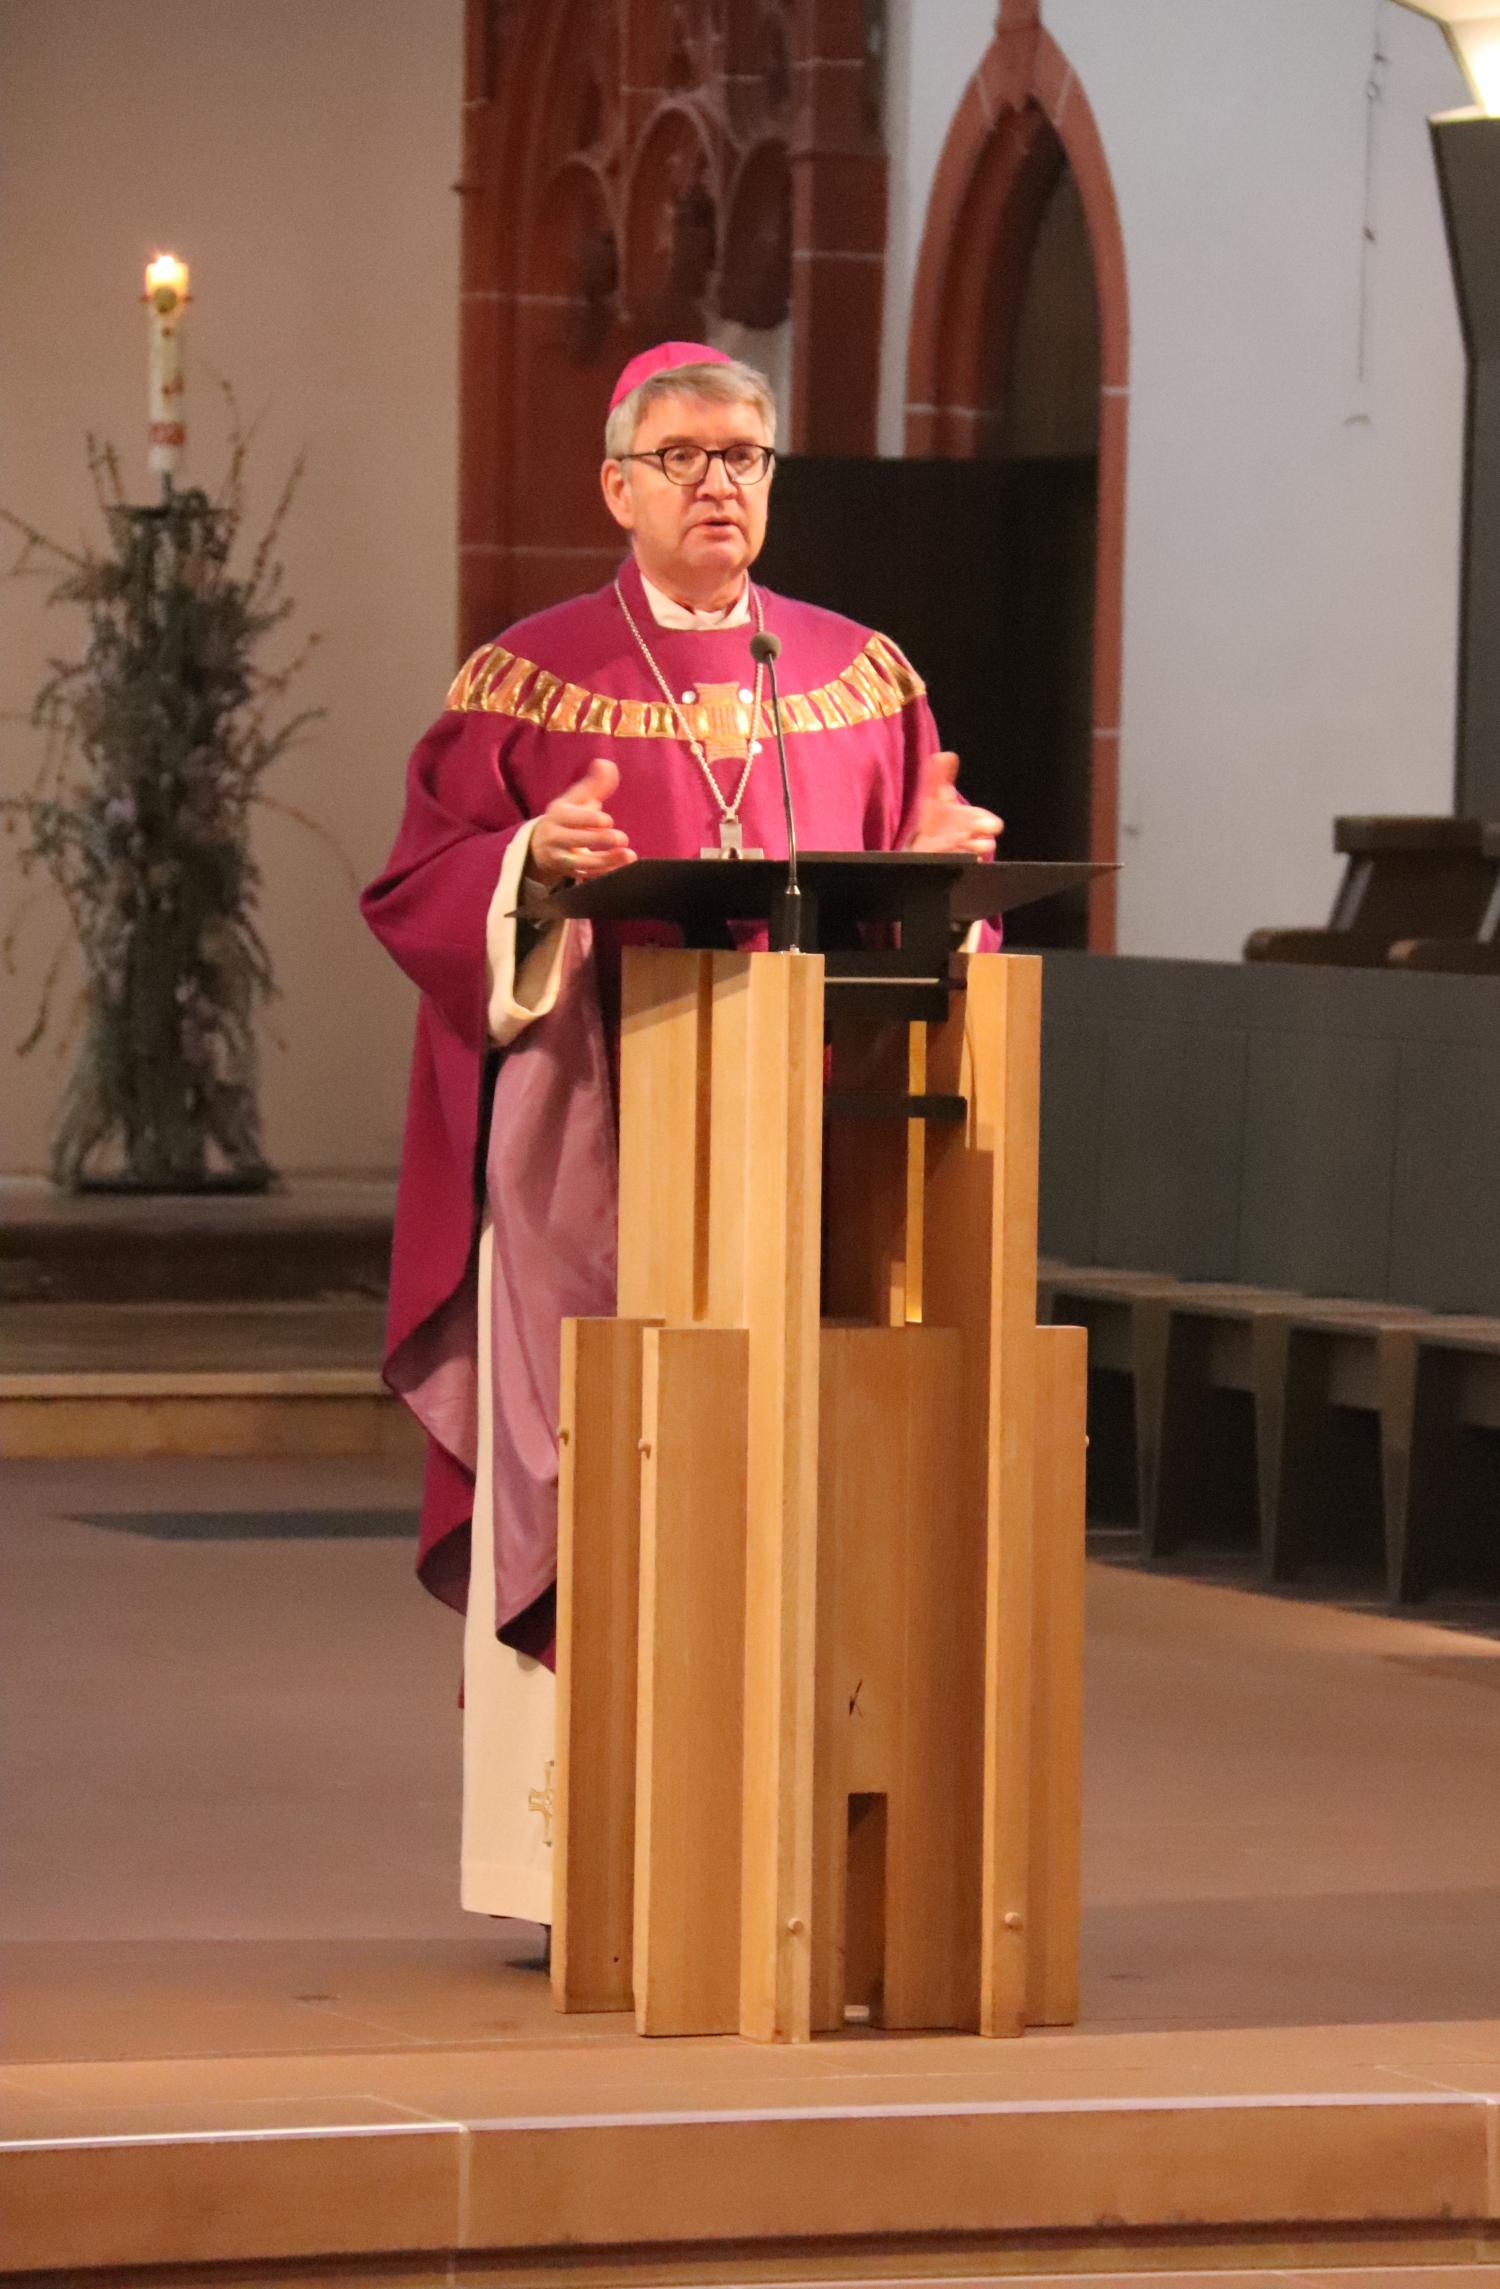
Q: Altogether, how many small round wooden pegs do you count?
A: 5